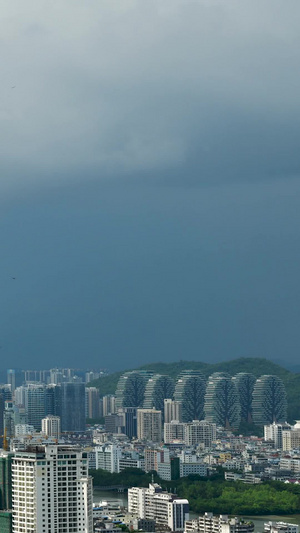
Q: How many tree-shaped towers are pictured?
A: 6